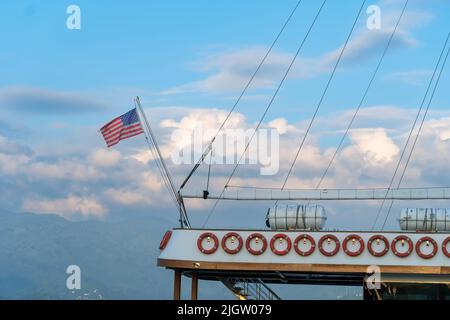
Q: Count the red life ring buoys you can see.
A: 12